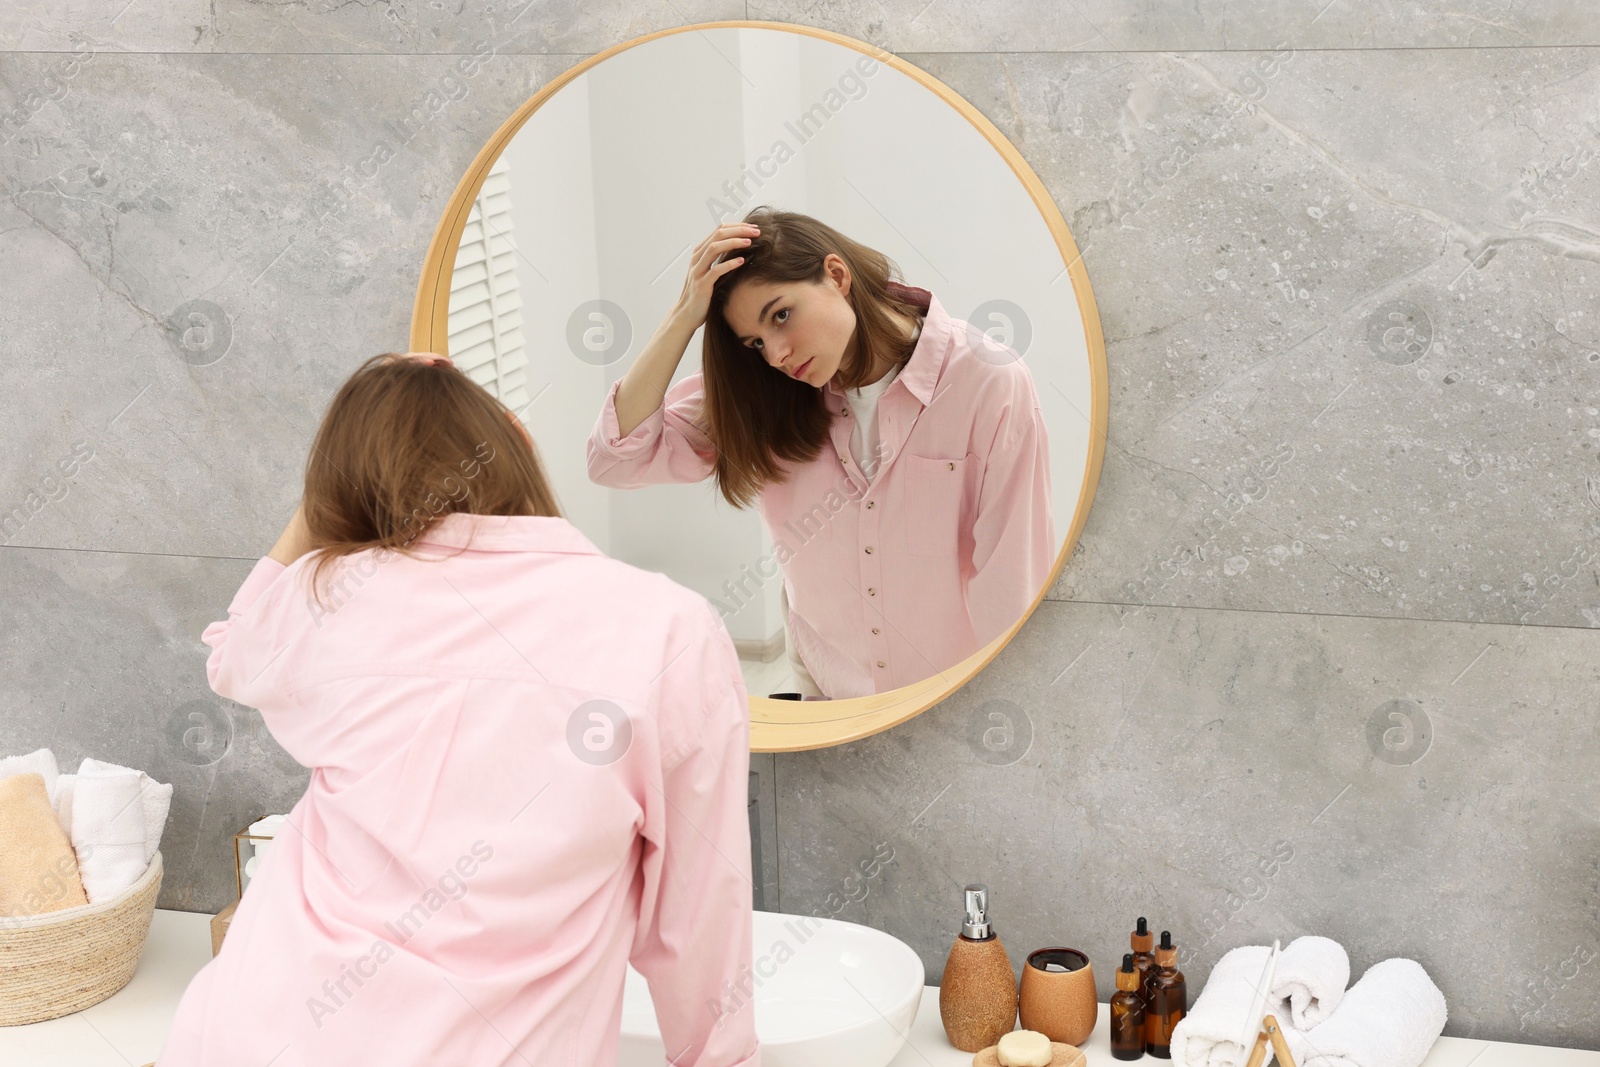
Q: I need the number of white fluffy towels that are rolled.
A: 3